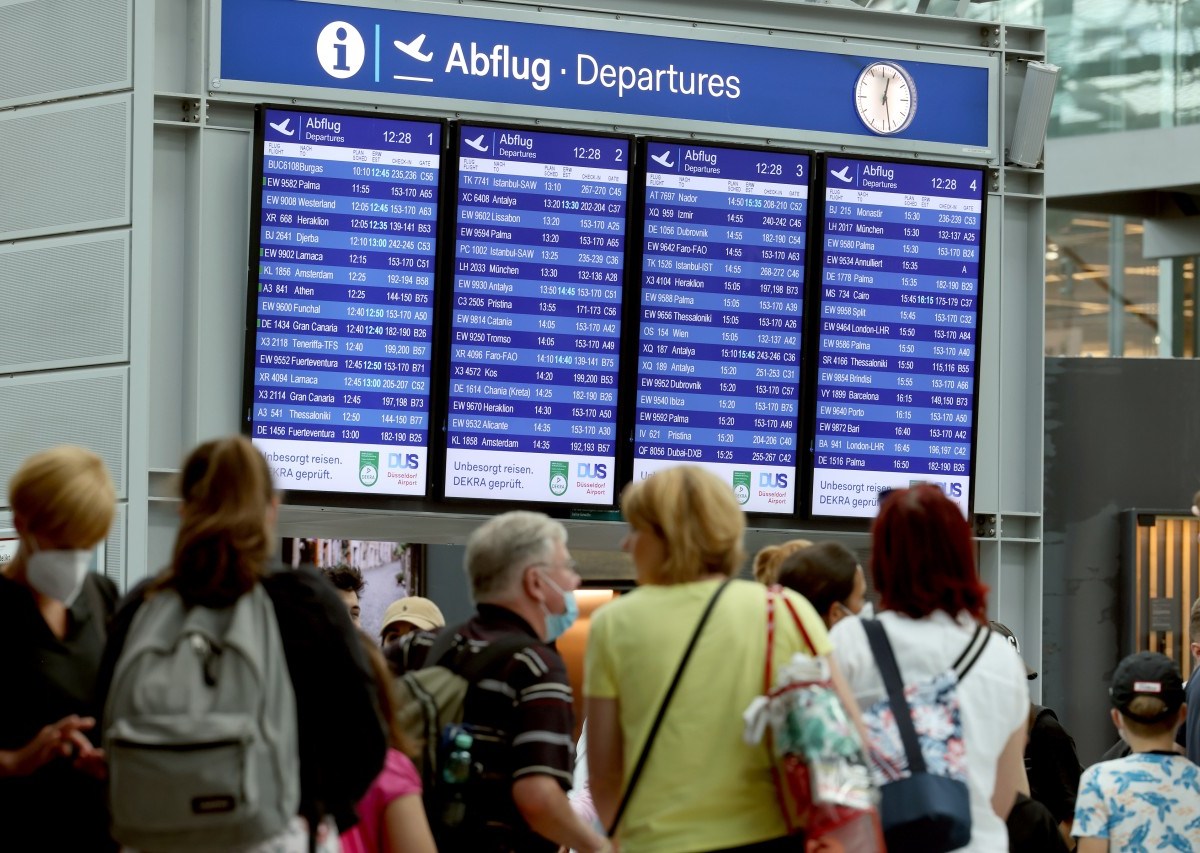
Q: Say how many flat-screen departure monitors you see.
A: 4